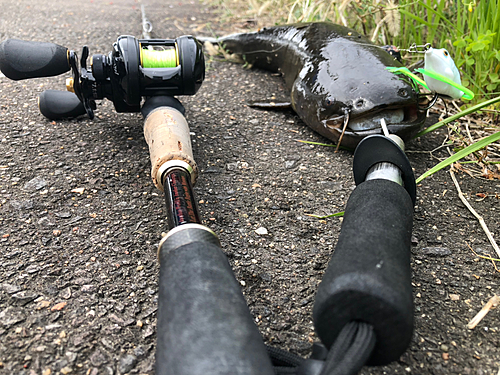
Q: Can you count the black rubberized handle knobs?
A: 2